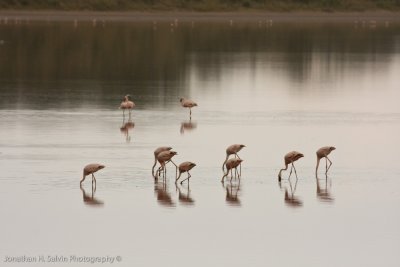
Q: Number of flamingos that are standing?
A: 11